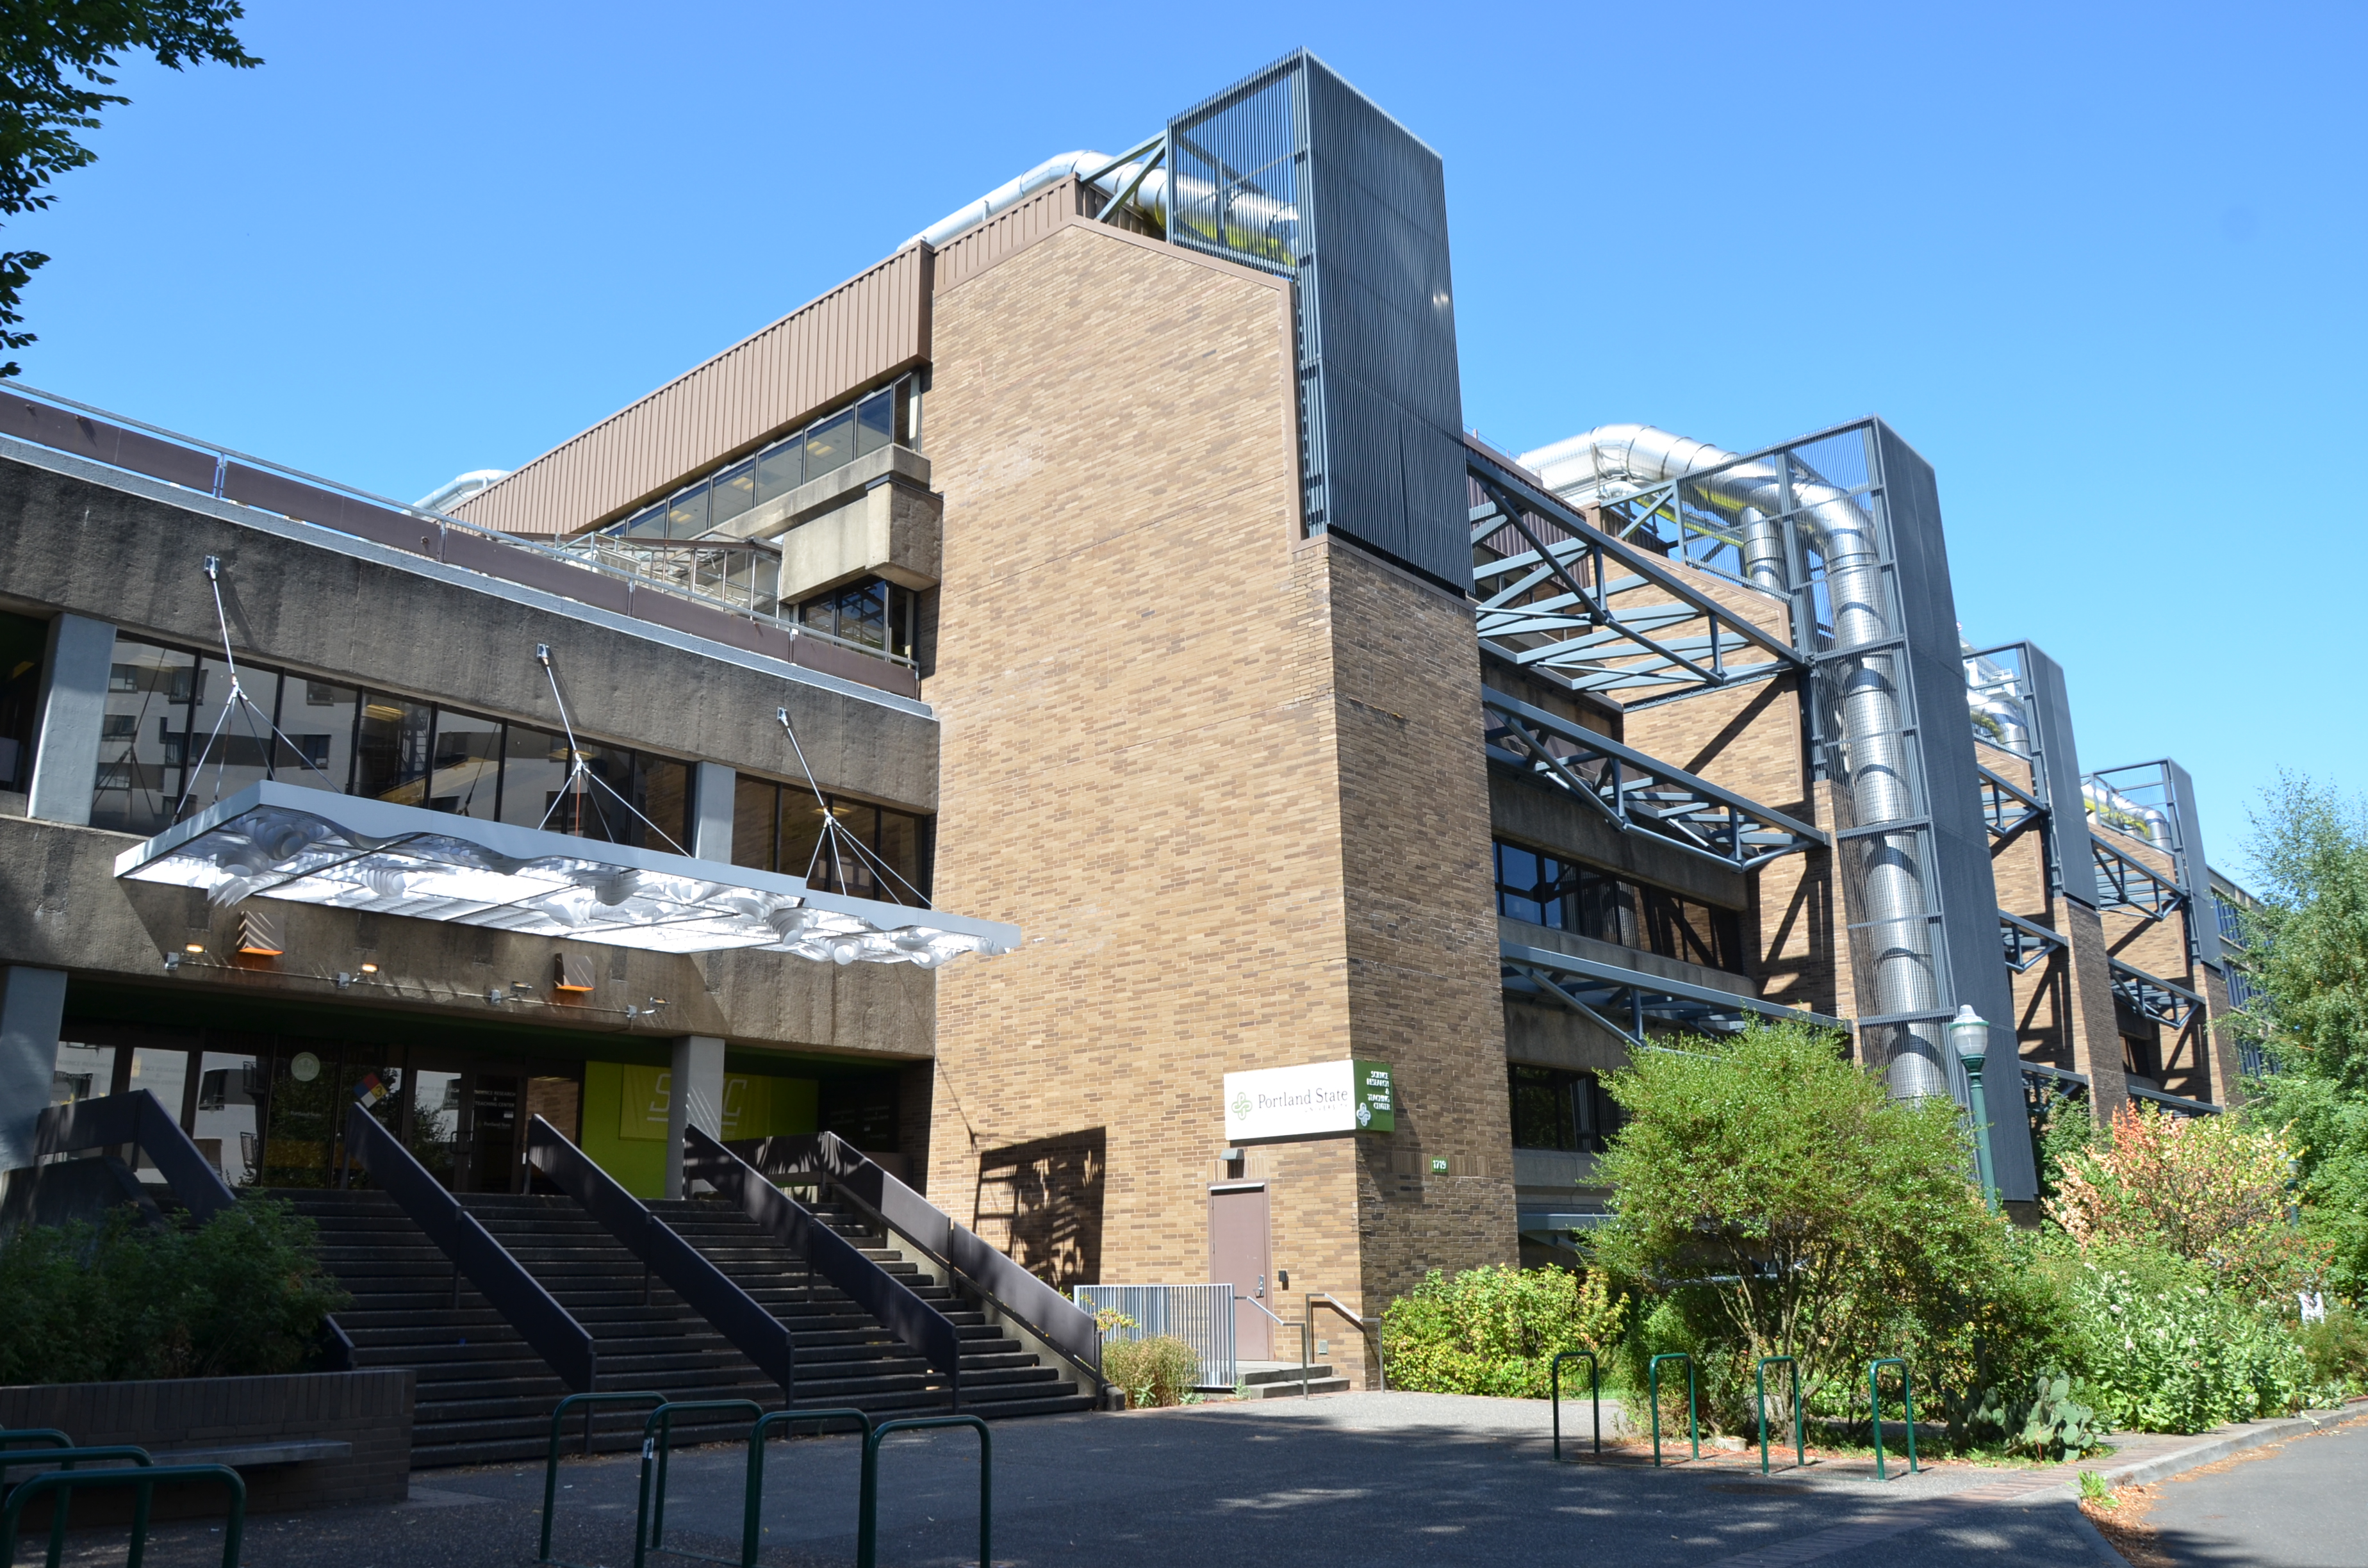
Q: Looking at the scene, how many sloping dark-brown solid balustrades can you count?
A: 5